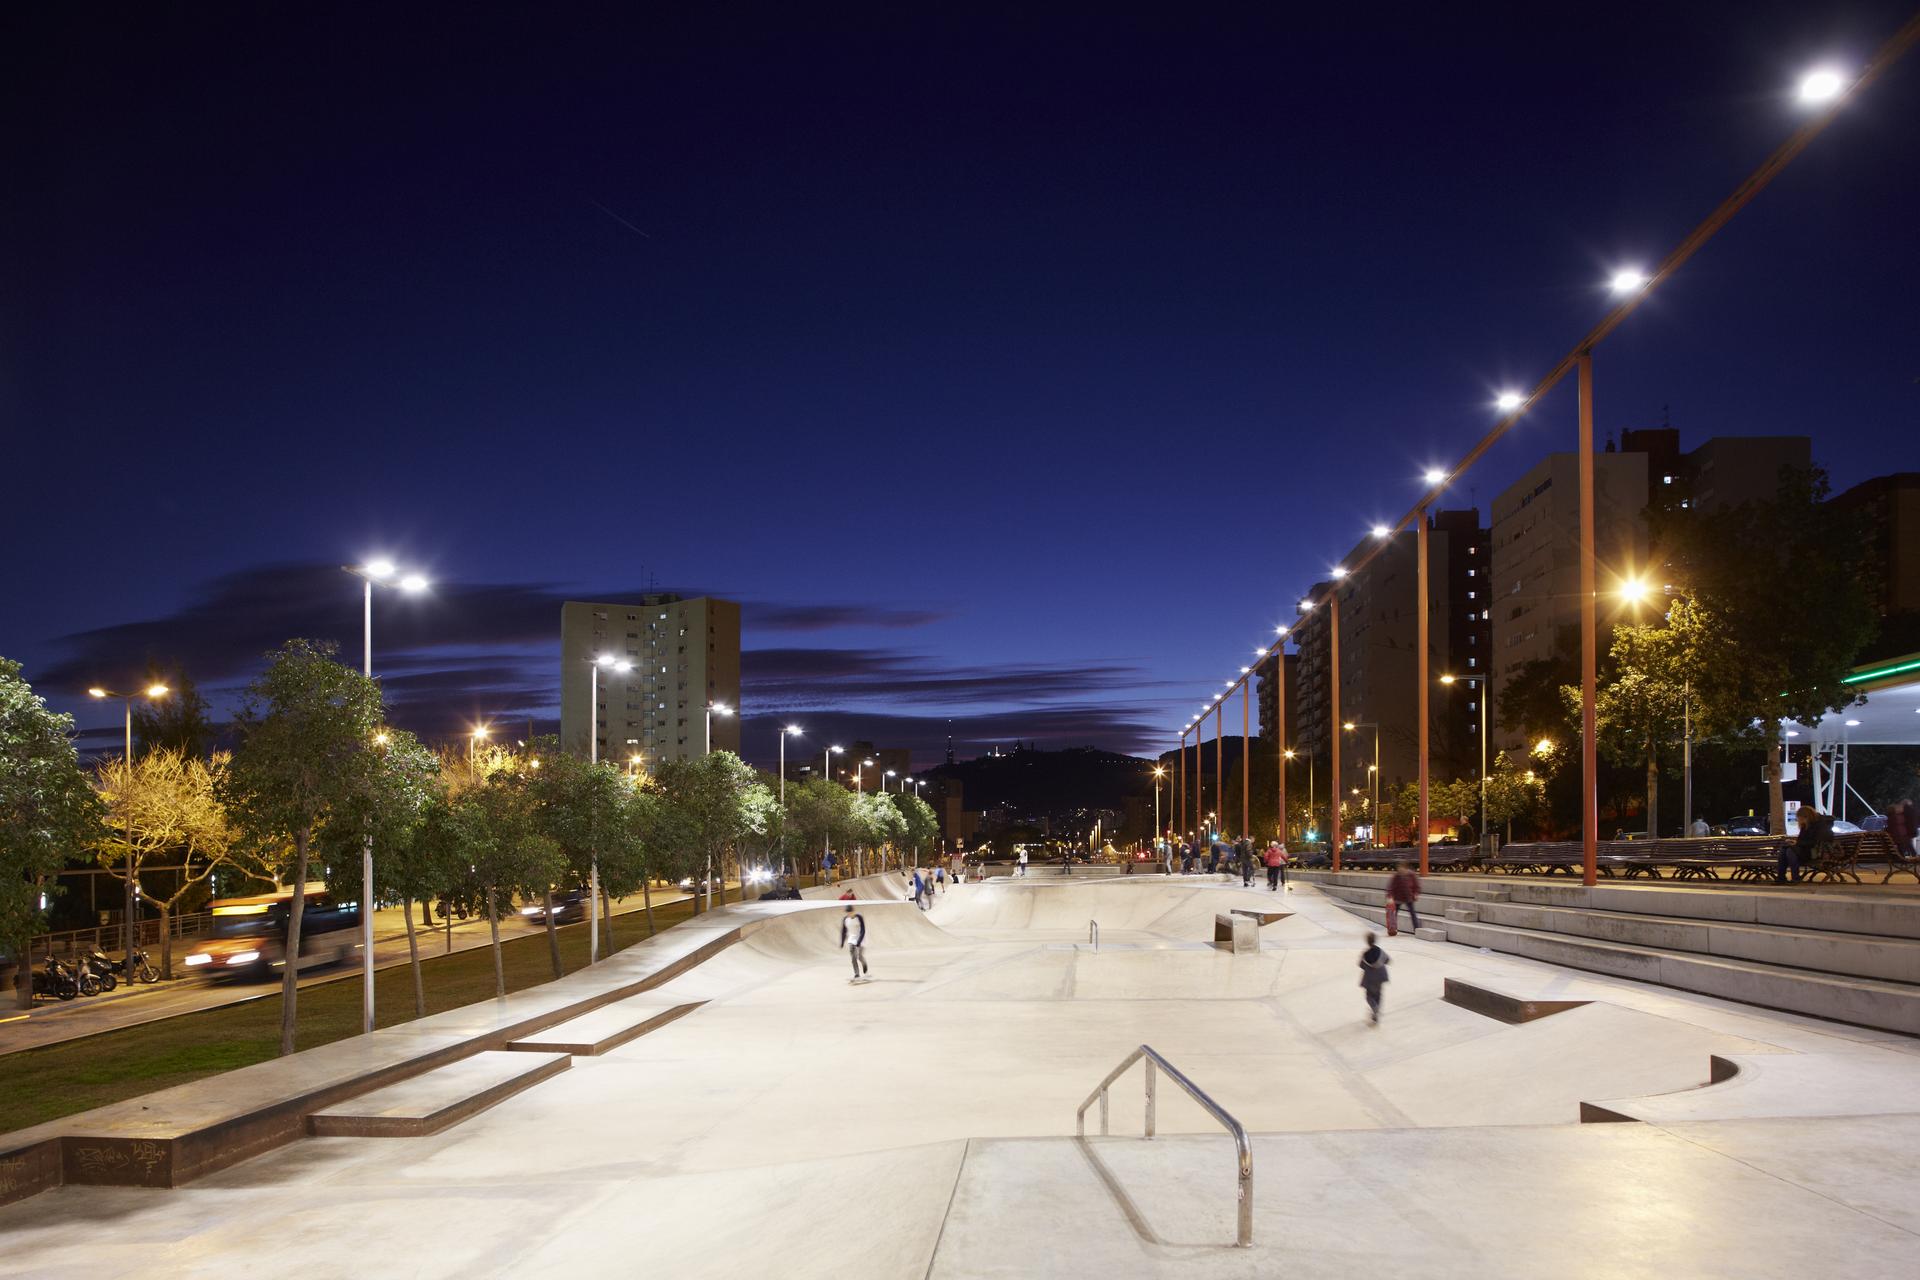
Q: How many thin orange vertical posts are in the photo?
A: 8